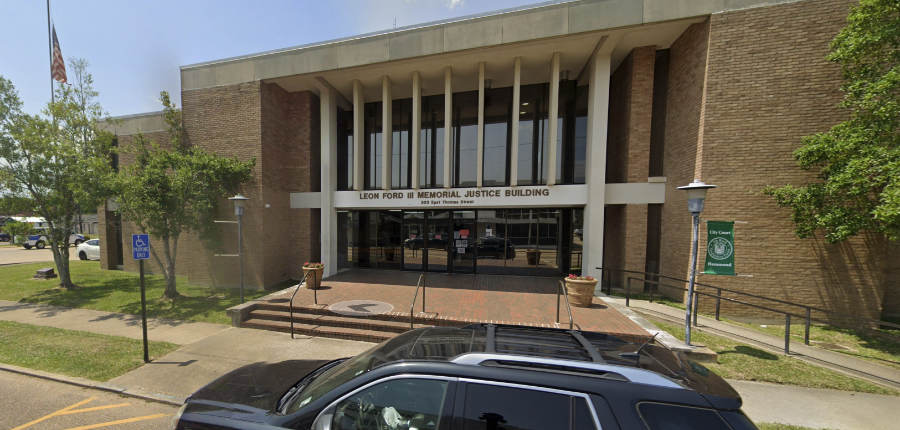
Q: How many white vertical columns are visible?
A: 9